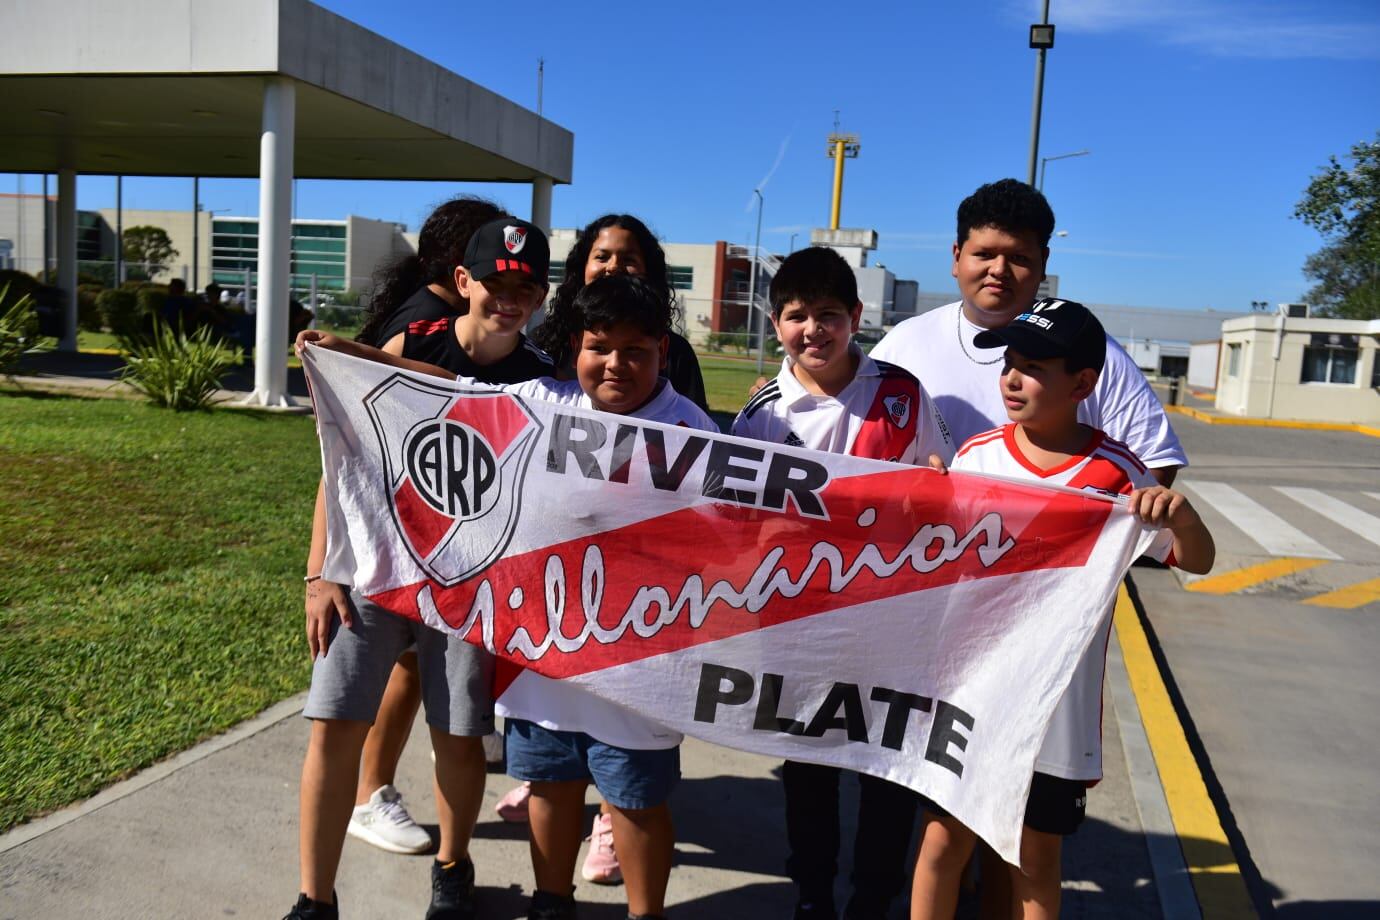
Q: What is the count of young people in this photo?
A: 7